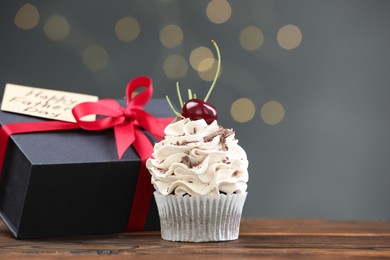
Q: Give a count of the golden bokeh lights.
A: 13